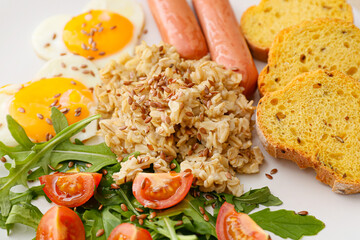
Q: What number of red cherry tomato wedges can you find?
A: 5